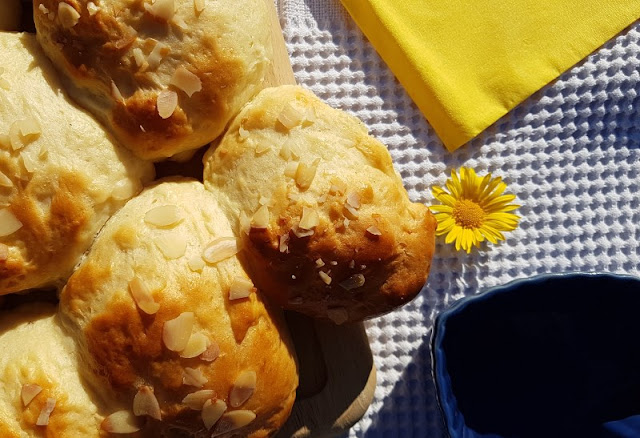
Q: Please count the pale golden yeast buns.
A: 5